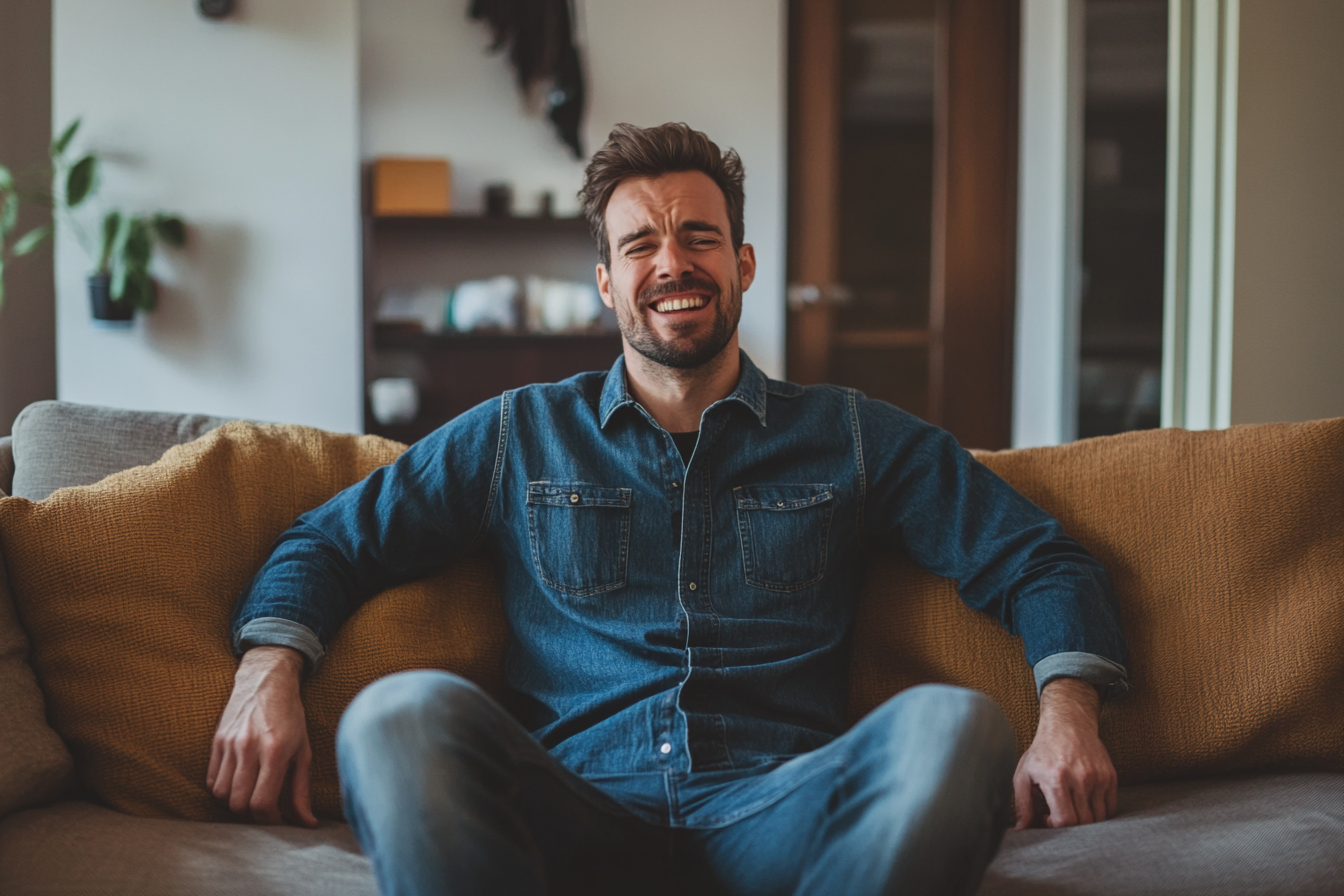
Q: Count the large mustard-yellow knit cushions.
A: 2